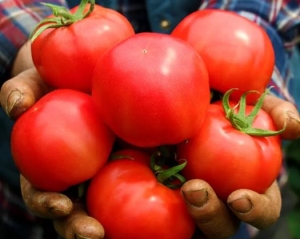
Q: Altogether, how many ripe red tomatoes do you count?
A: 6